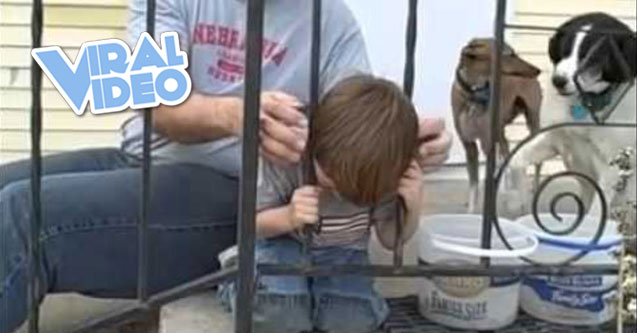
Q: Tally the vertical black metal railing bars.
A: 6